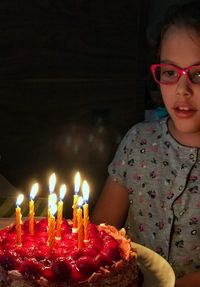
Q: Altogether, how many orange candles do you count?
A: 9